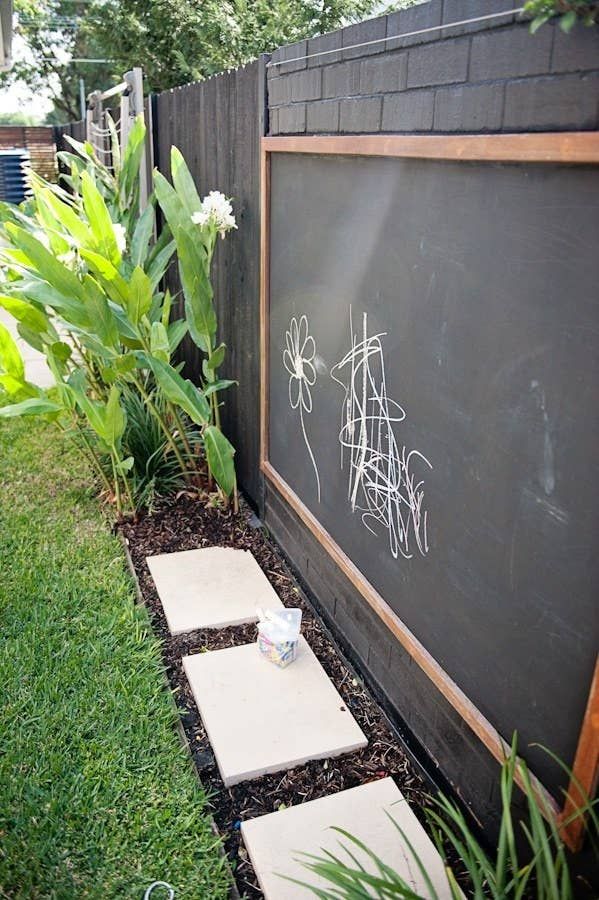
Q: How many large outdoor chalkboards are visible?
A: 1